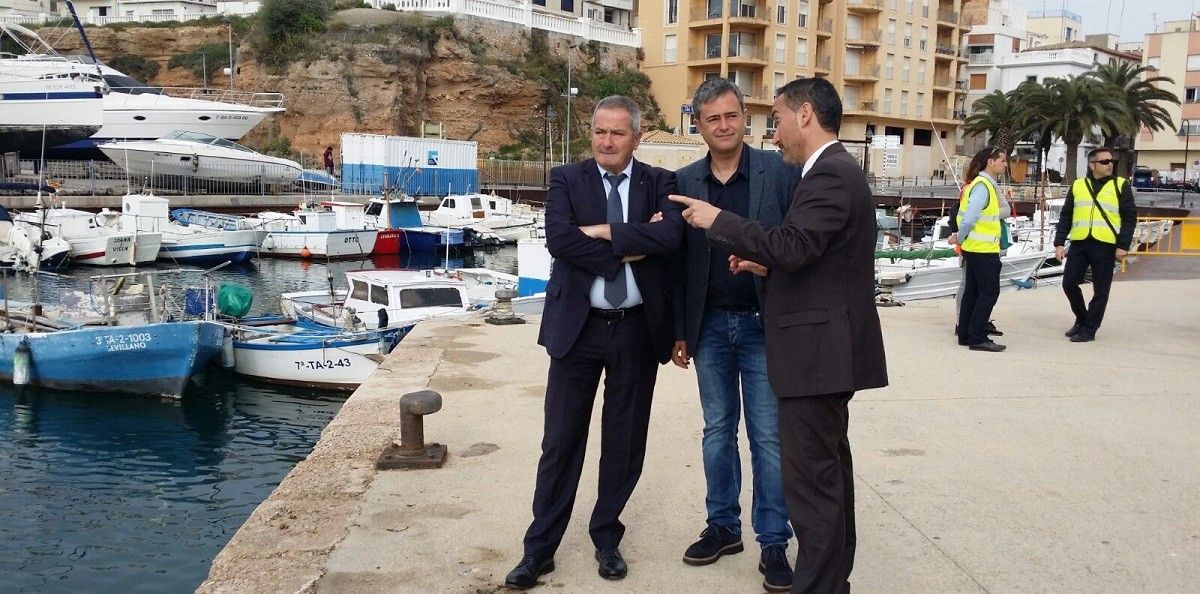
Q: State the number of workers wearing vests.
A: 2